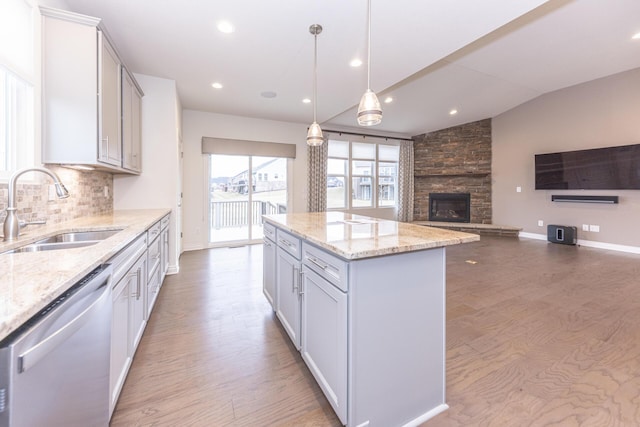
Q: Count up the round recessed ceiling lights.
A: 7